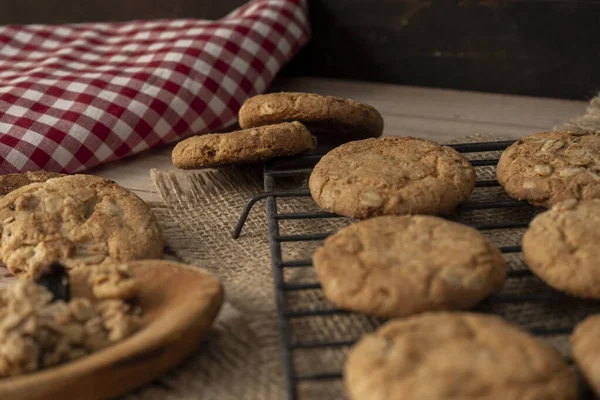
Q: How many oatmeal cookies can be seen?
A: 10